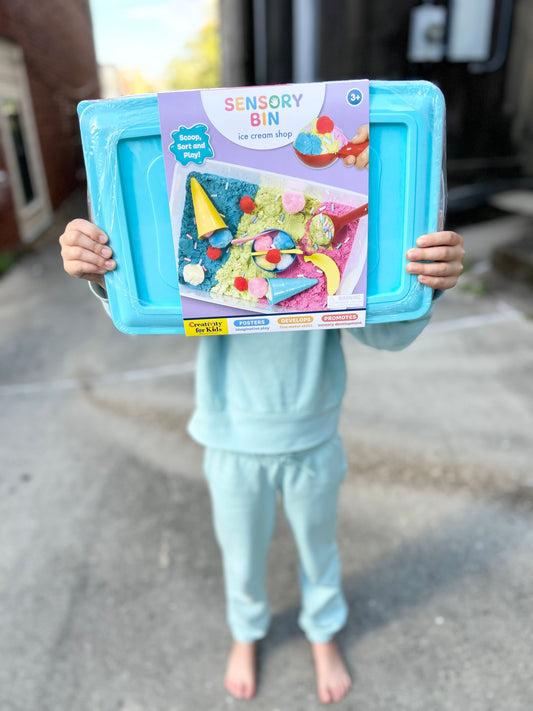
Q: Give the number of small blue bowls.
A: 1